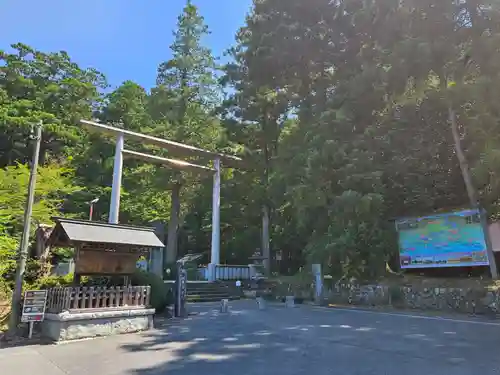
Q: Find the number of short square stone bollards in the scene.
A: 3